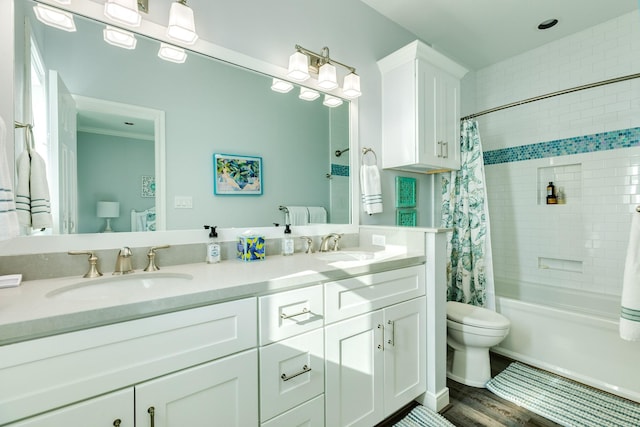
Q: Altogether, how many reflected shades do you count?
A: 6